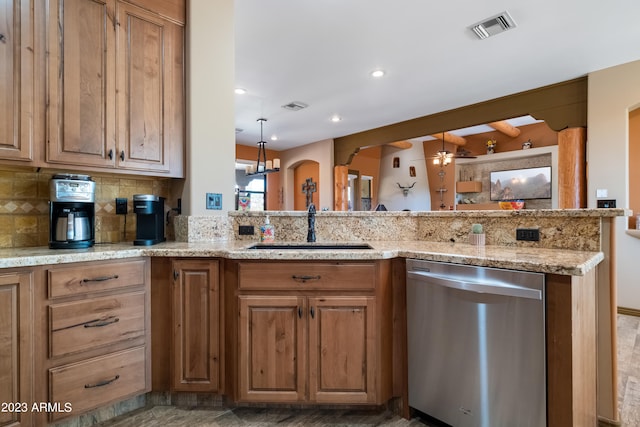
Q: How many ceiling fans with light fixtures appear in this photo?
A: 1